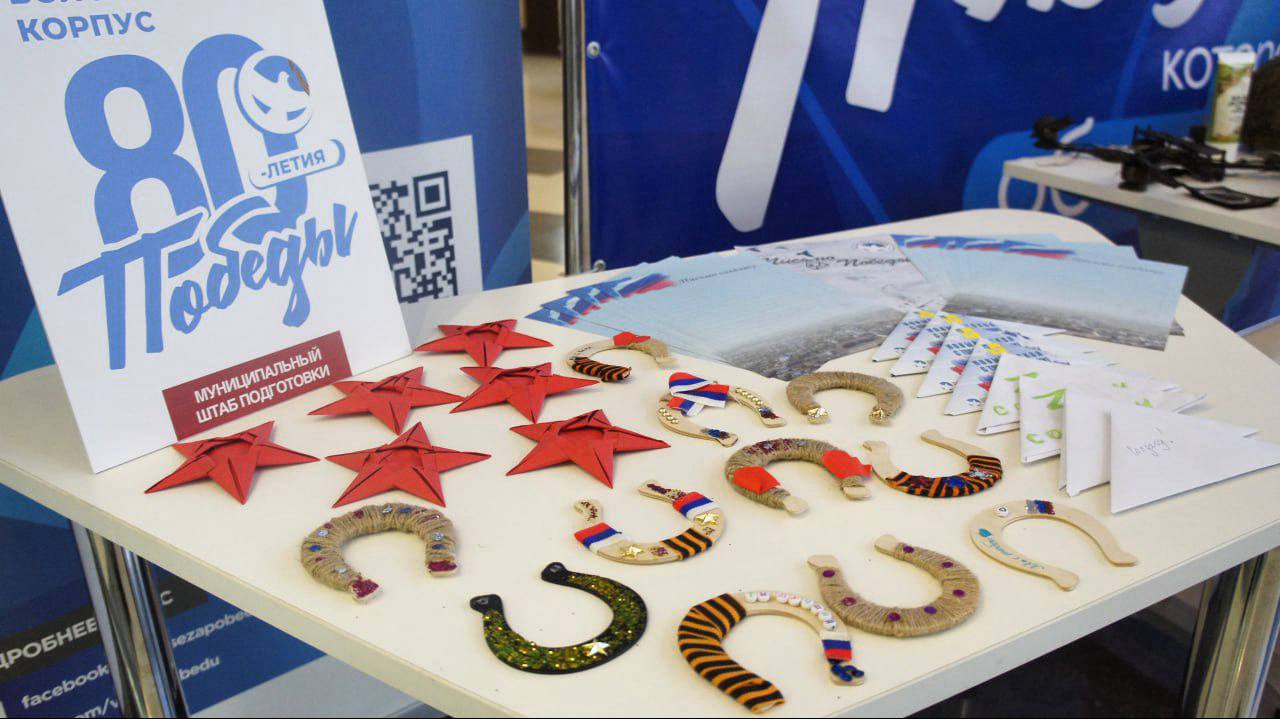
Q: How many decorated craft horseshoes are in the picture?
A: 11